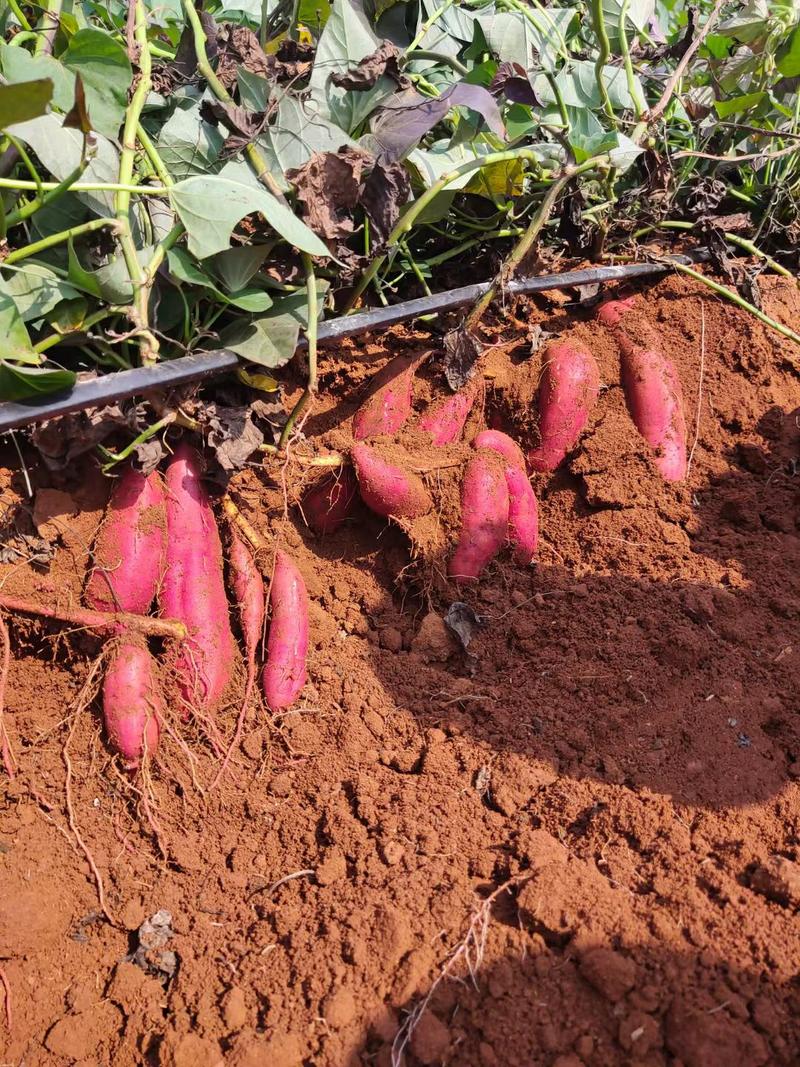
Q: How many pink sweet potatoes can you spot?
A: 13